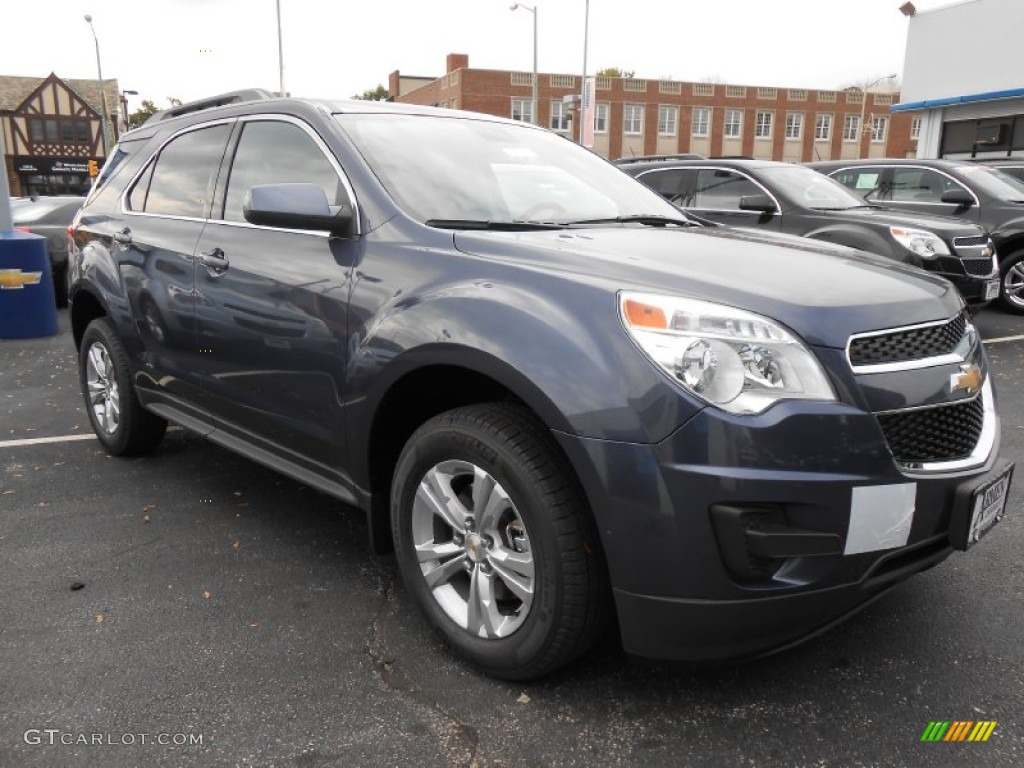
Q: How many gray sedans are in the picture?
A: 1